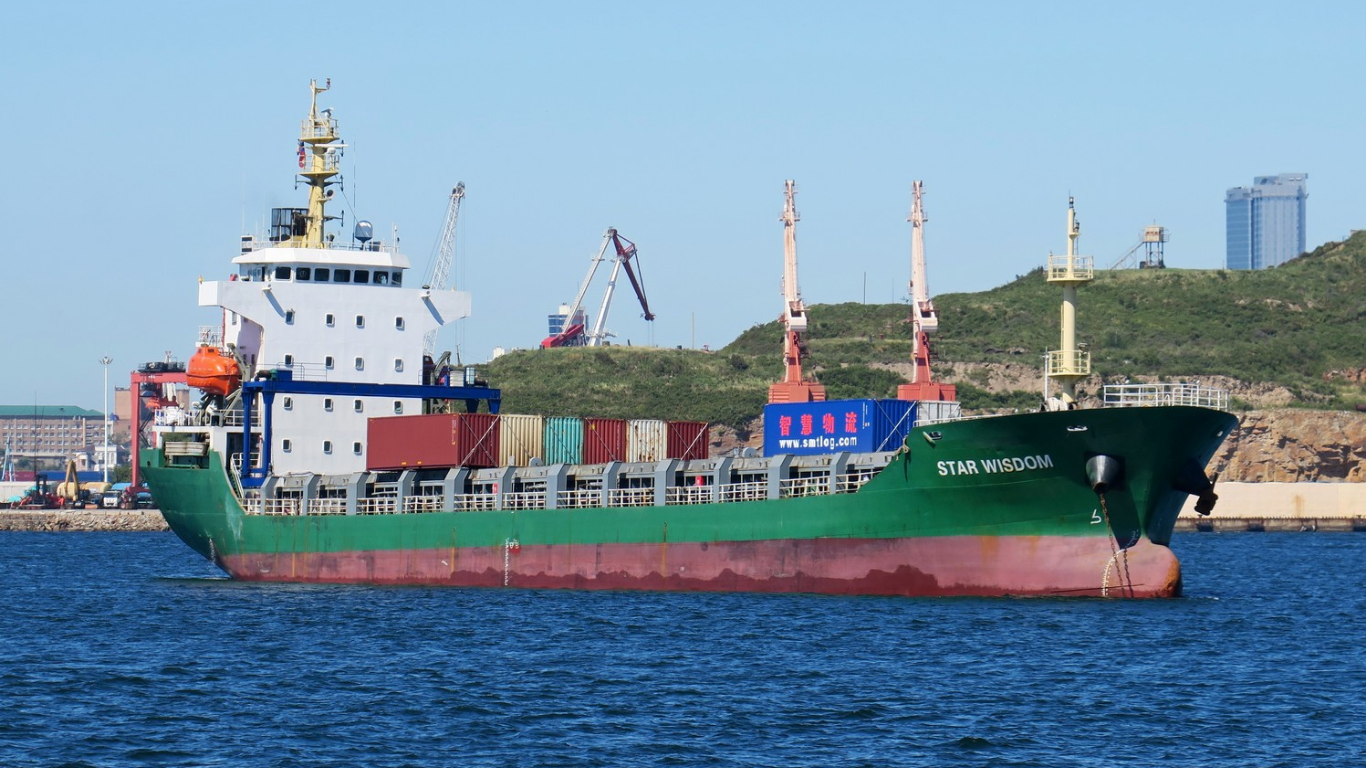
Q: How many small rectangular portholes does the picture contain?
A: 15